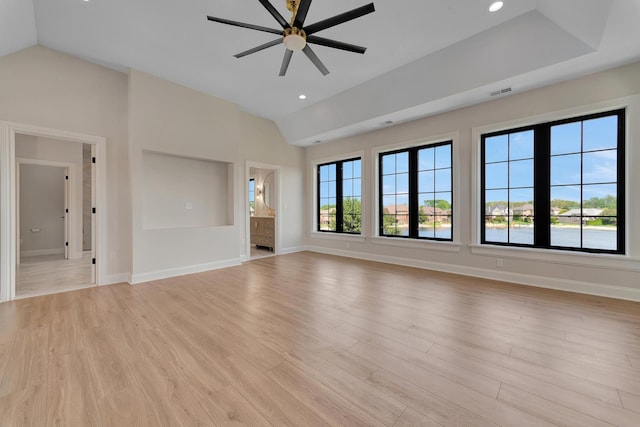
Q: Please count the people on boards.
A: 0